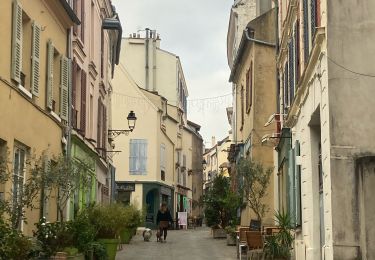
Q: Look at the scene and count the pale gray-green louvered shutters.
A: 4